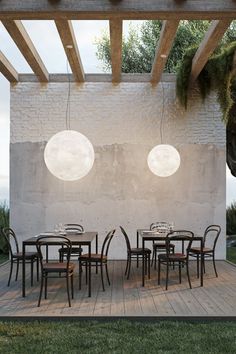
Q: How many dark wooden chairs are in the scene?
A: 8